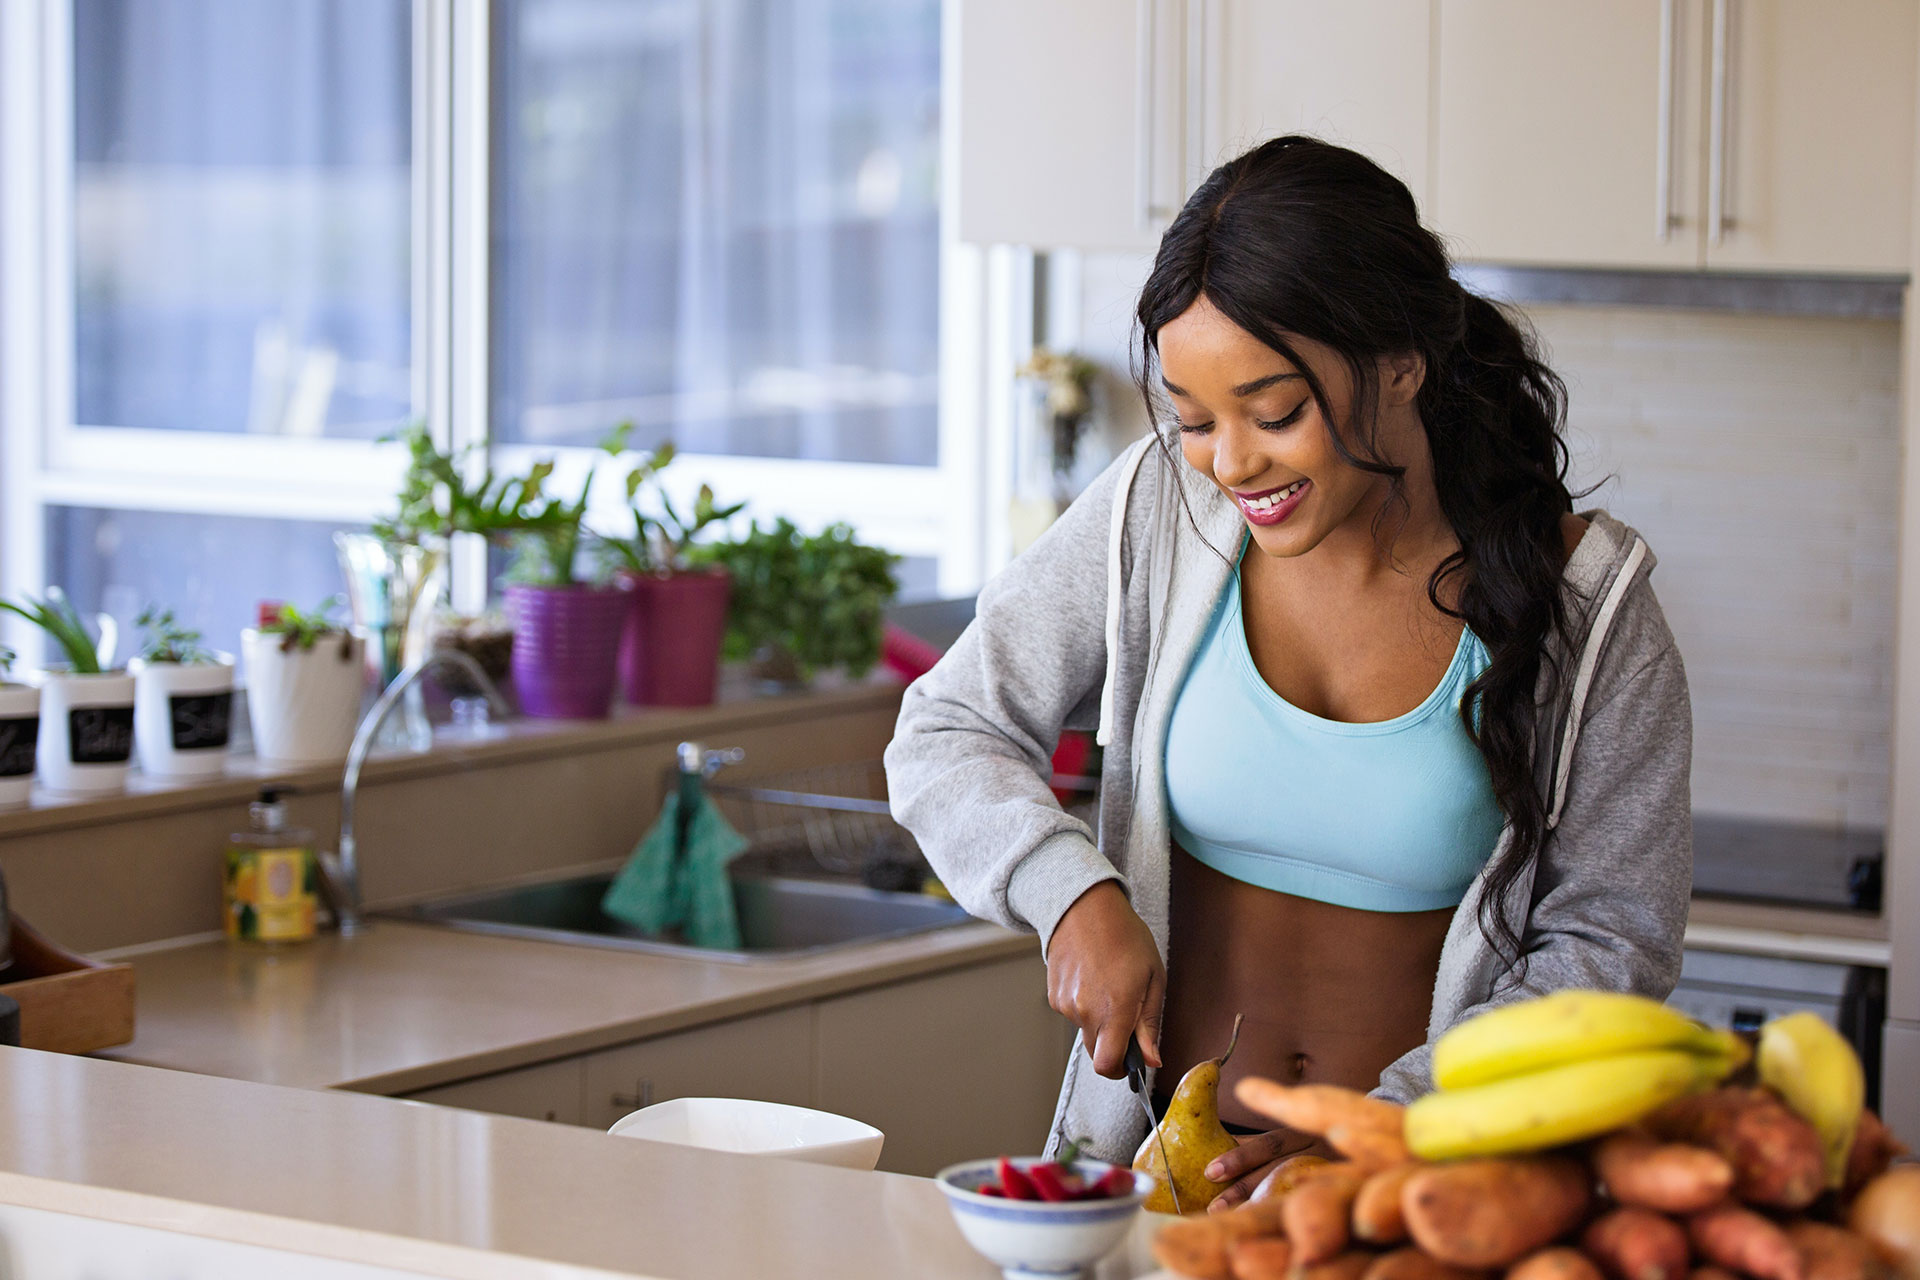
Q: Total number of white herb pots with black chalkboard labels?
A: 3